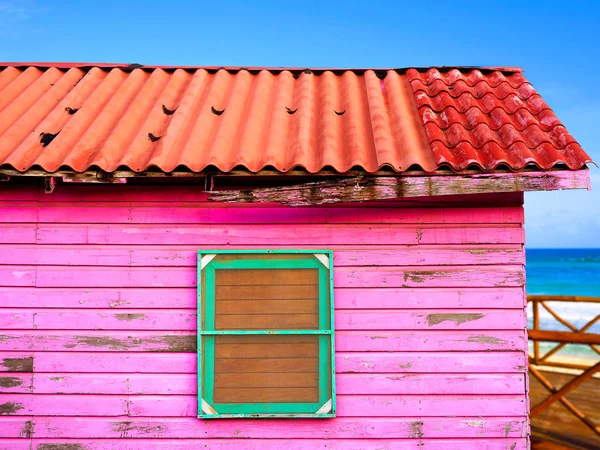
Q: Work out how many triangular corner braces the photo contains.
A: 4